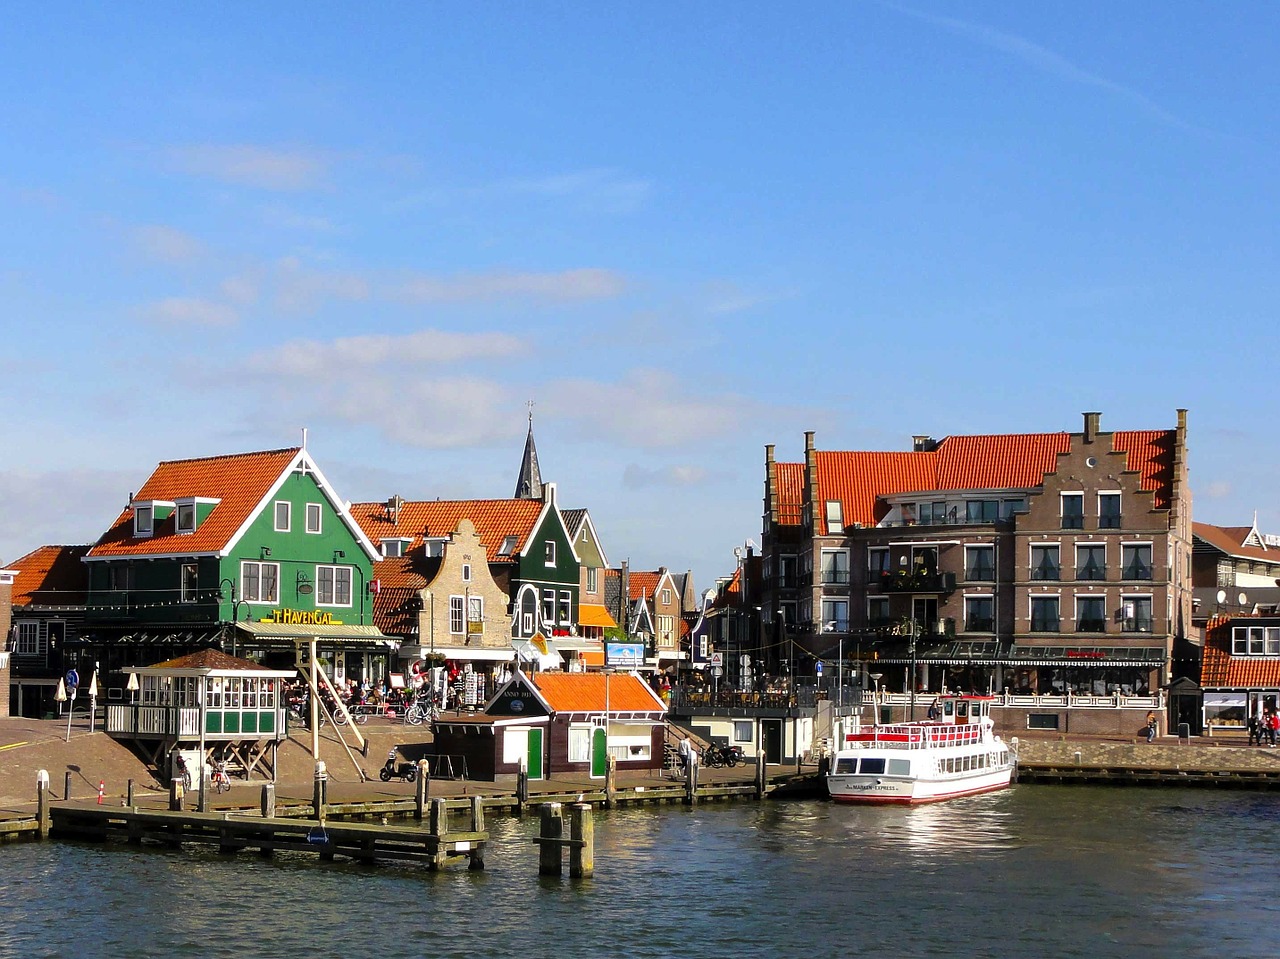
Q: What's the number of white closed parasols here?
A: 3